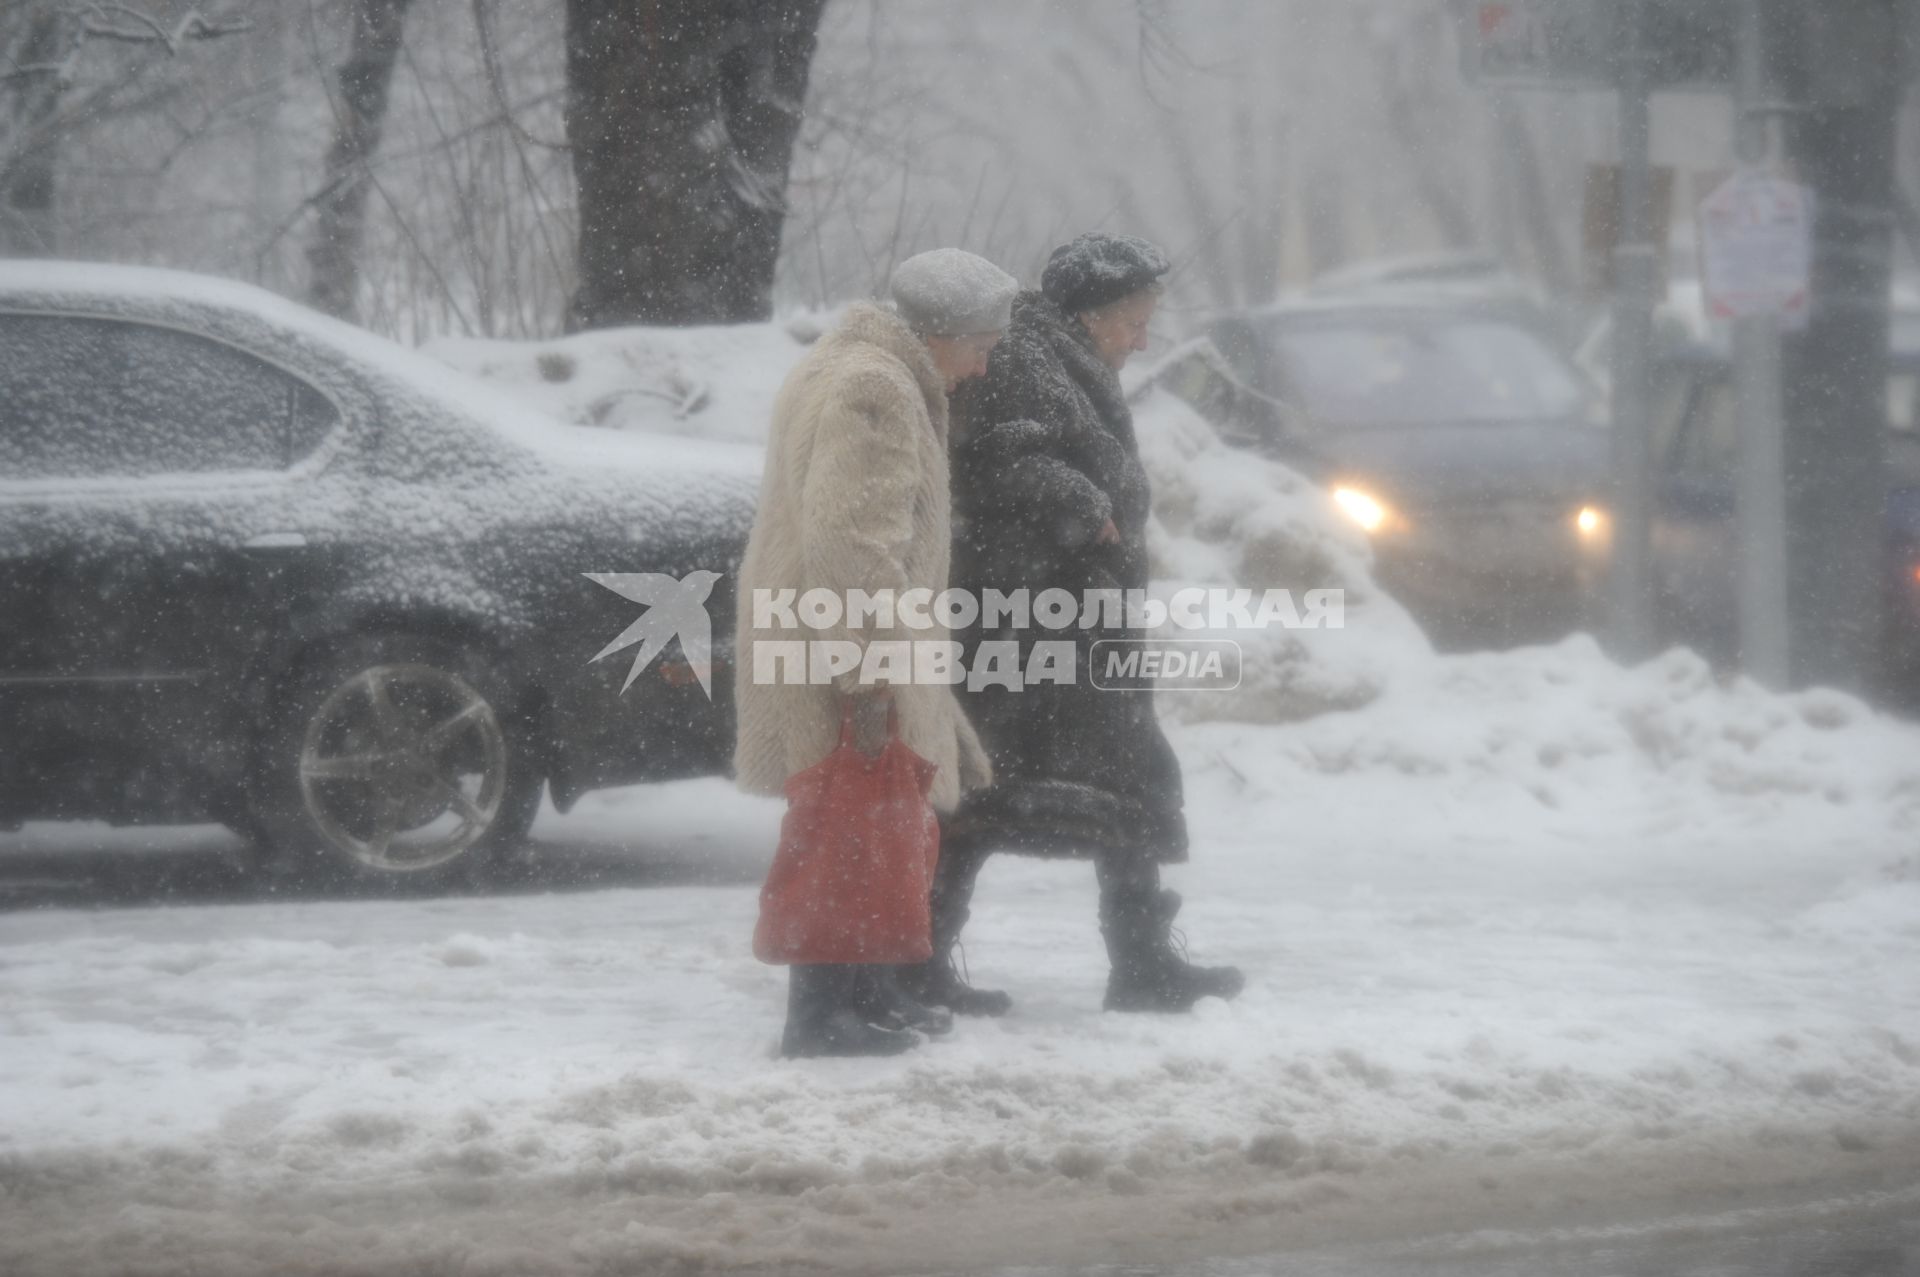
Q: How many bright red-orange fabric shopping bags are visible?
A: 1